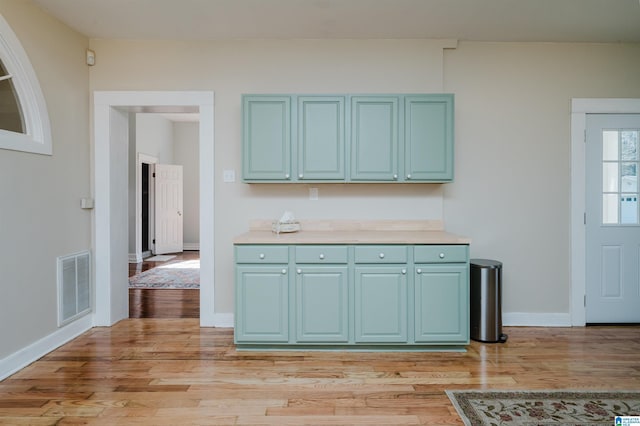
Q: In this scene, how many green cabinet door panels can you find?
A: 8